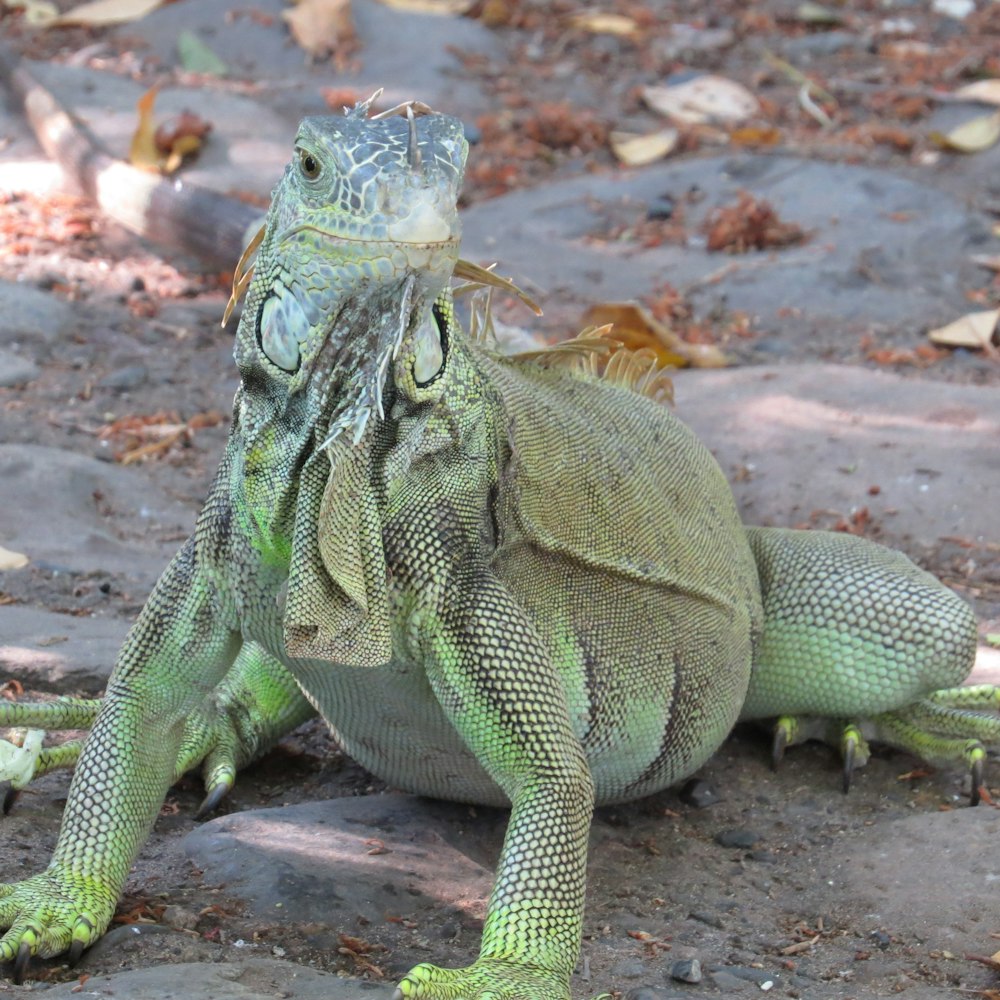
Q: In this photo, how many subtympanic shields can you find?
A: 2